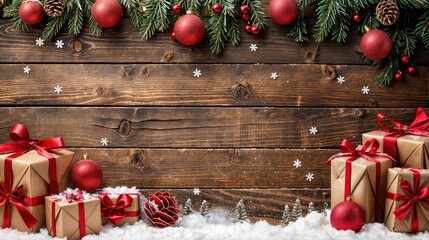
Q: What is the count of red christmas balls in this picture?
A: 7